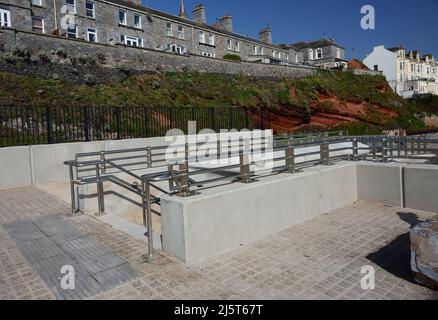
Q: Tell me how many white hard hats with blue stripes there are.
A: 0